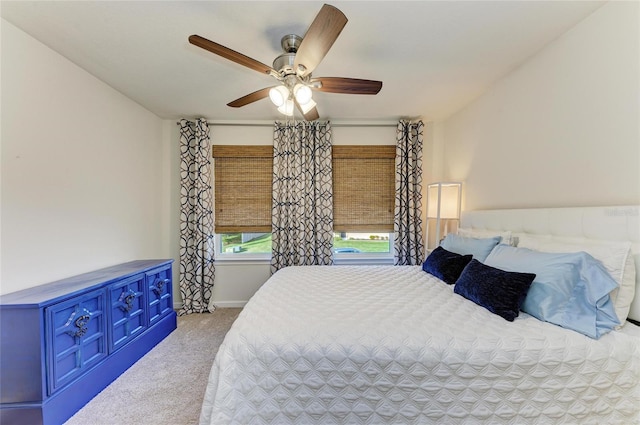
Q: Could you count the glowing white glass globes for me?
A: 4